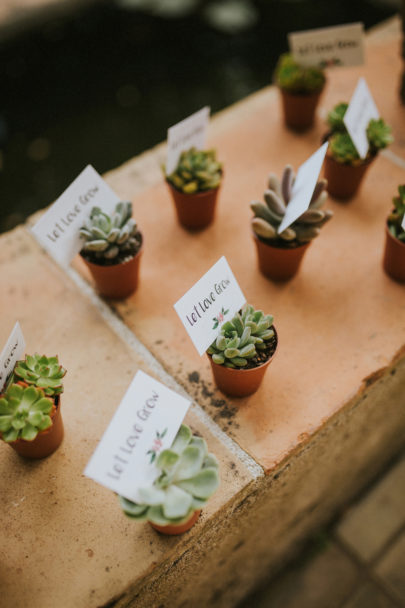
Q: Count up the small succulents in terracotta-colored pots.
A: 9